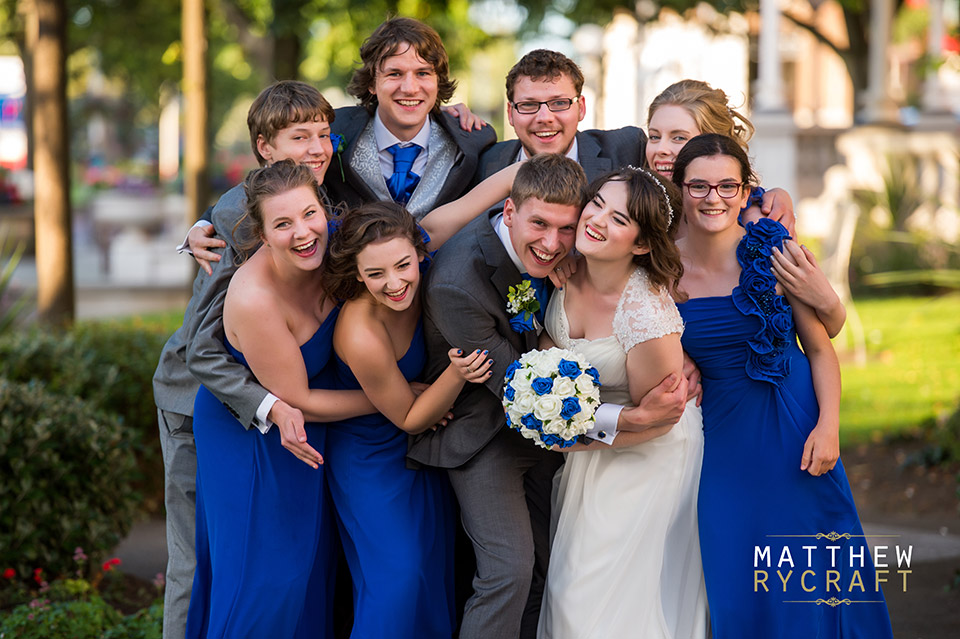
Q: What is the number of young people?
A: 9